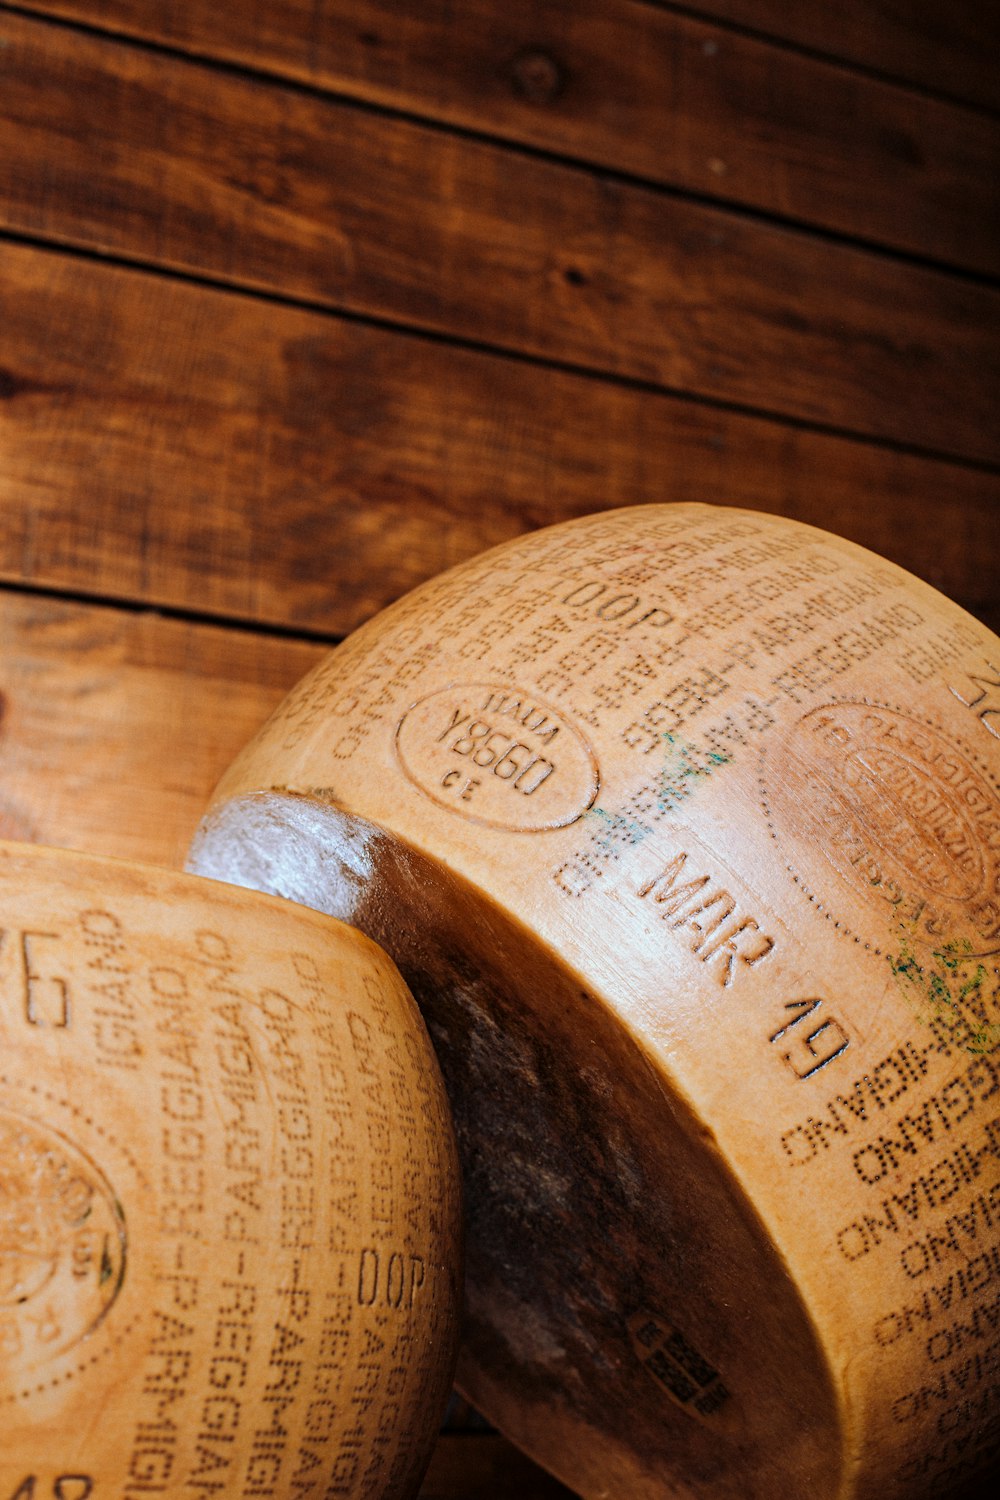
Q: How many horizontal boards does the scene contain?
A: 5